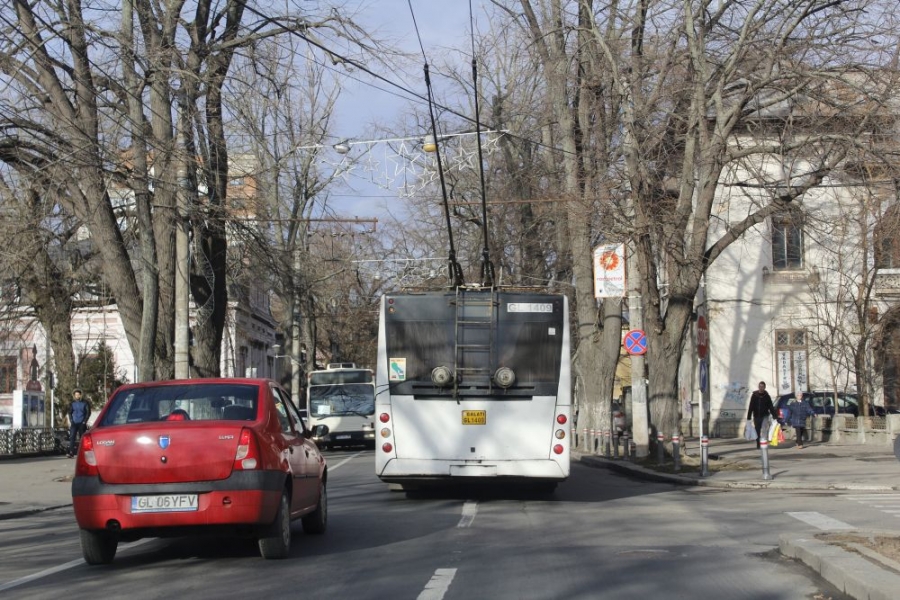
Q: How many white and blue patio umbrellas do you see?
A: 0